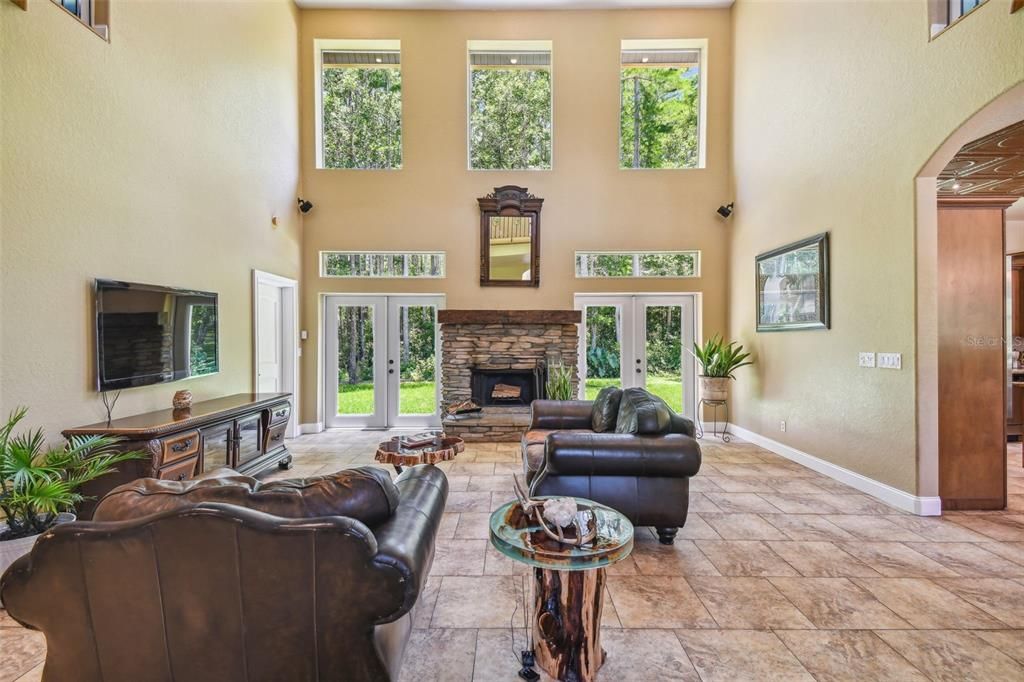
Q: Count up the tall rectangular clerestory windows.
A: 3